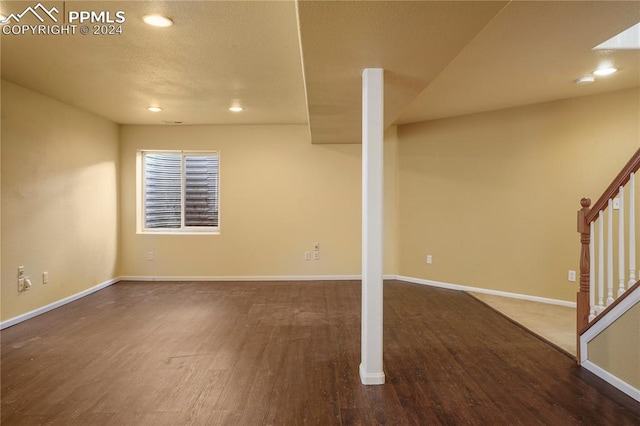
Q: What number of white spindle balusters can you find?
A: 5